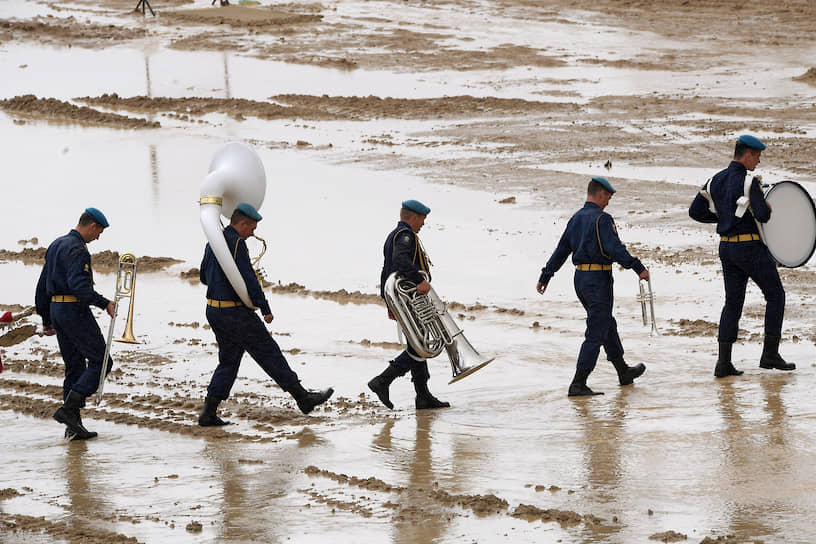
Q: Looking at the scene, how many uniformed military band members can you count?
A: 5